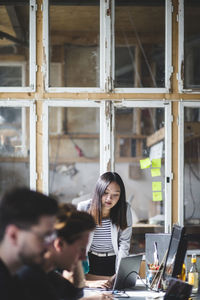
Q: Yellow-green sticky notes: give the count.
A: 5